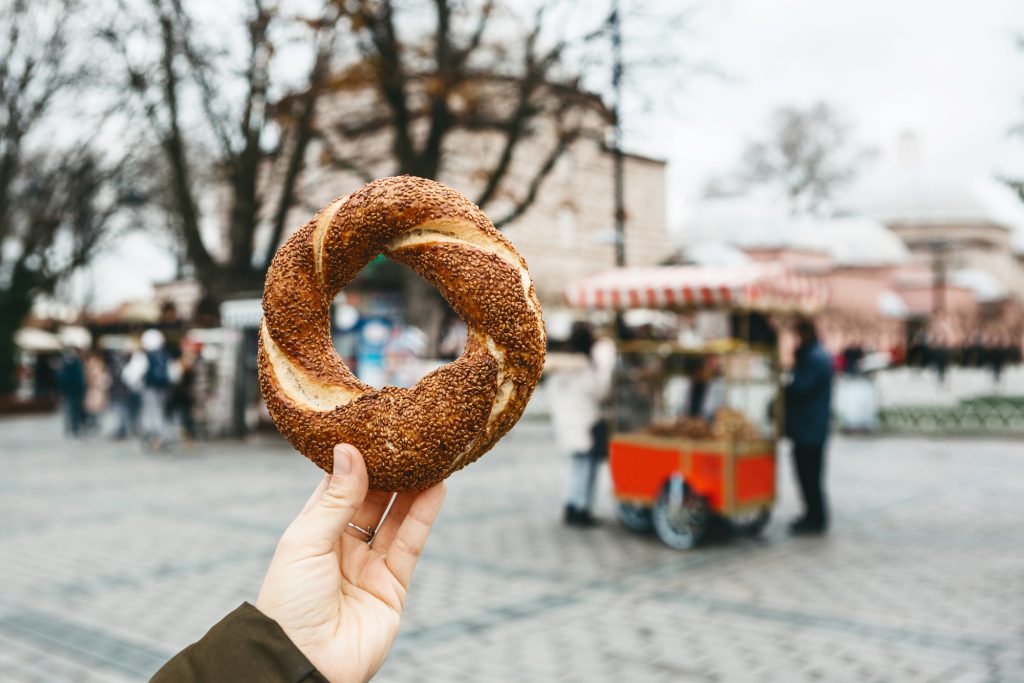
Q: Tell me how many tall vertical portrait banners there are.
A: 0